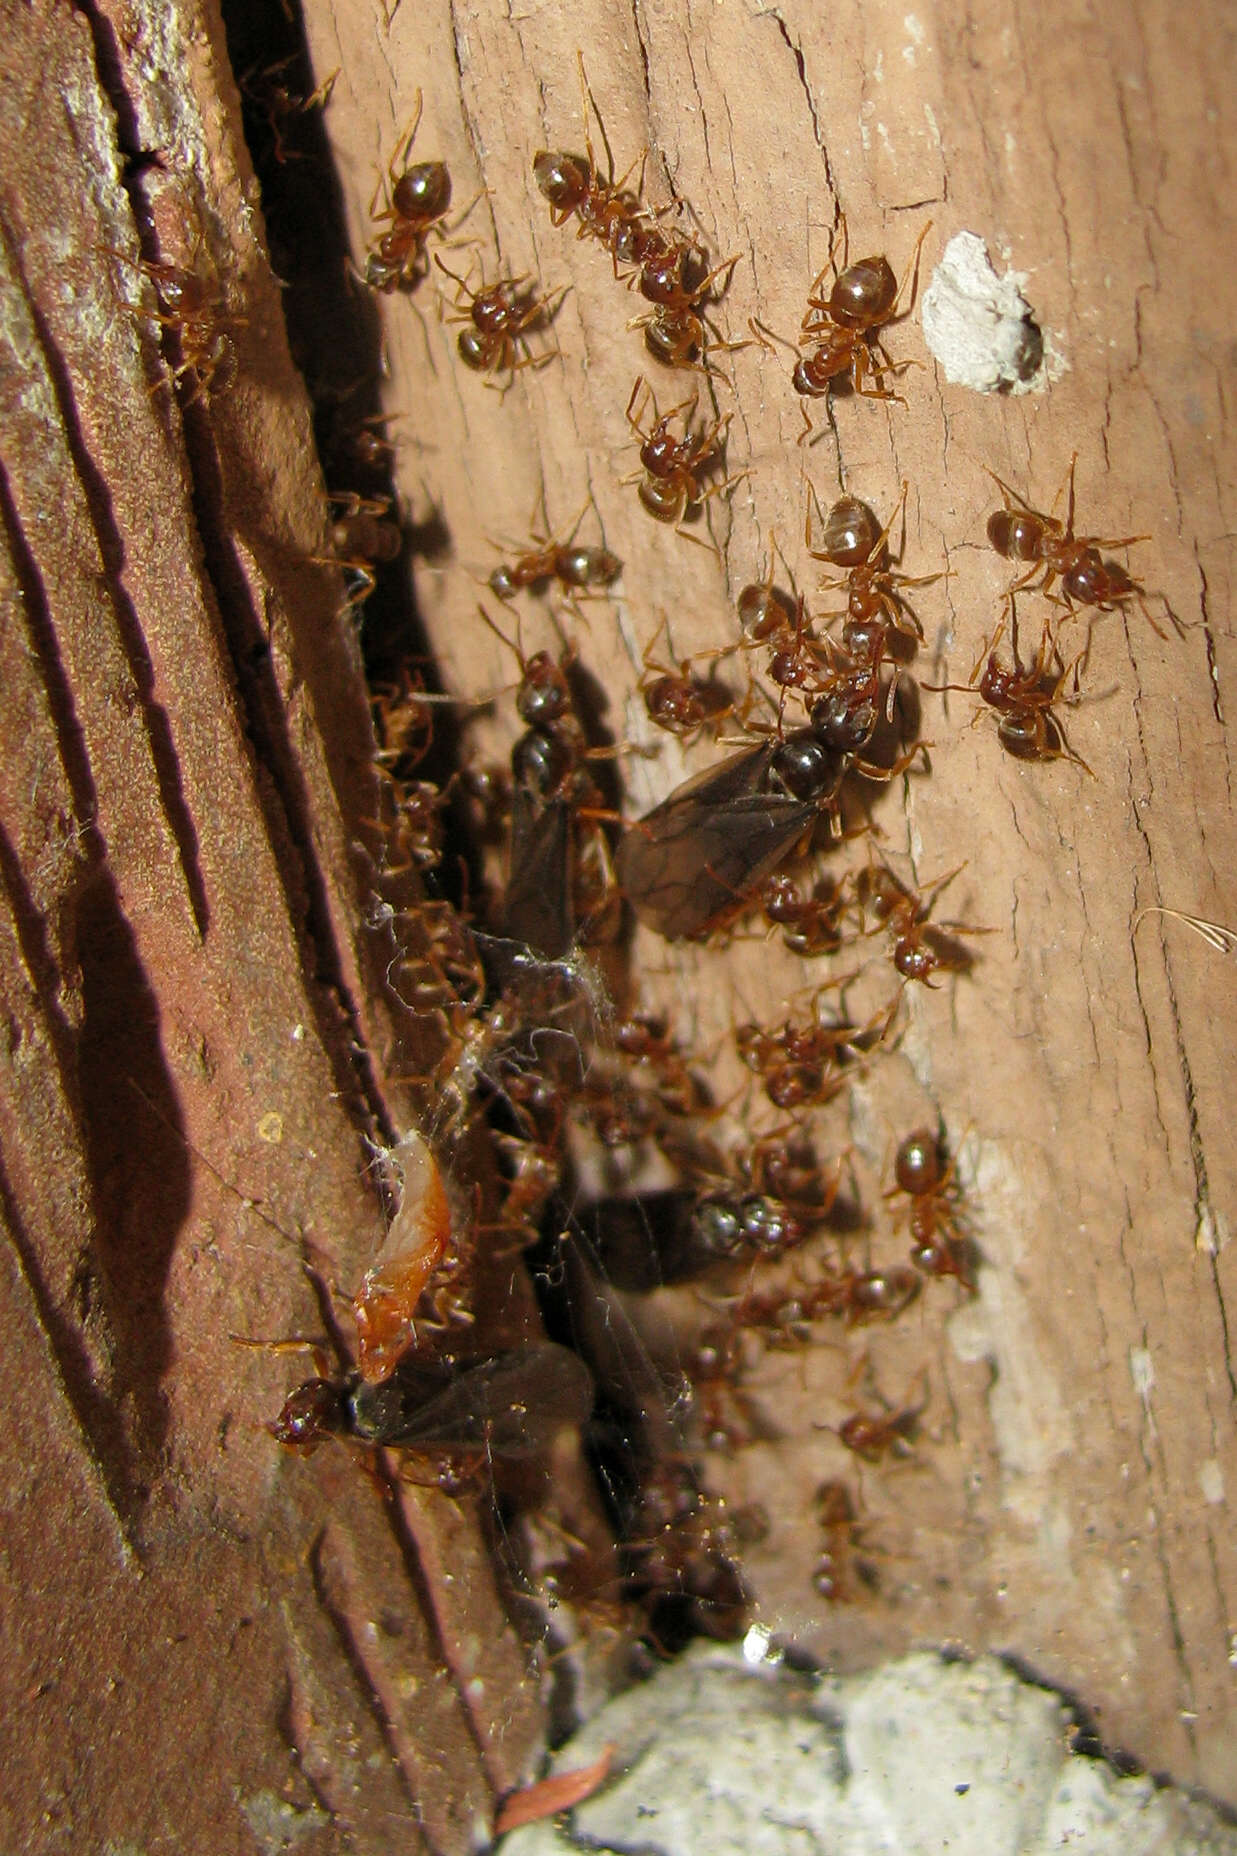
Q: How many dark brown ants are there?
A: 4